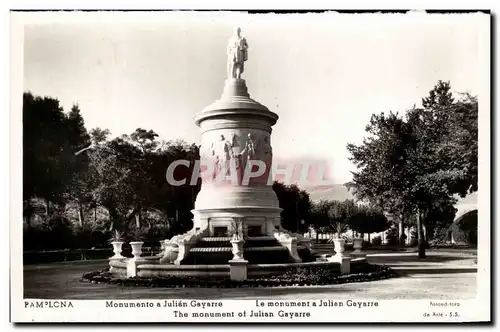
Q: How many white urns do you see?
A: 5